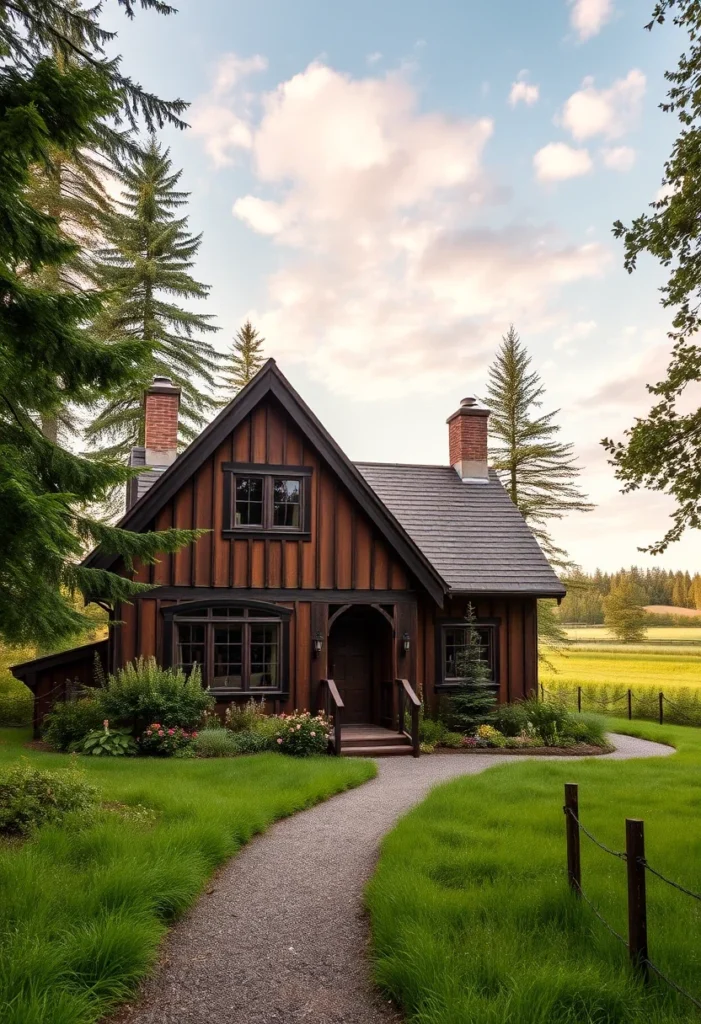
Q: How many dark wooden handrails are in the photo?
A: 2